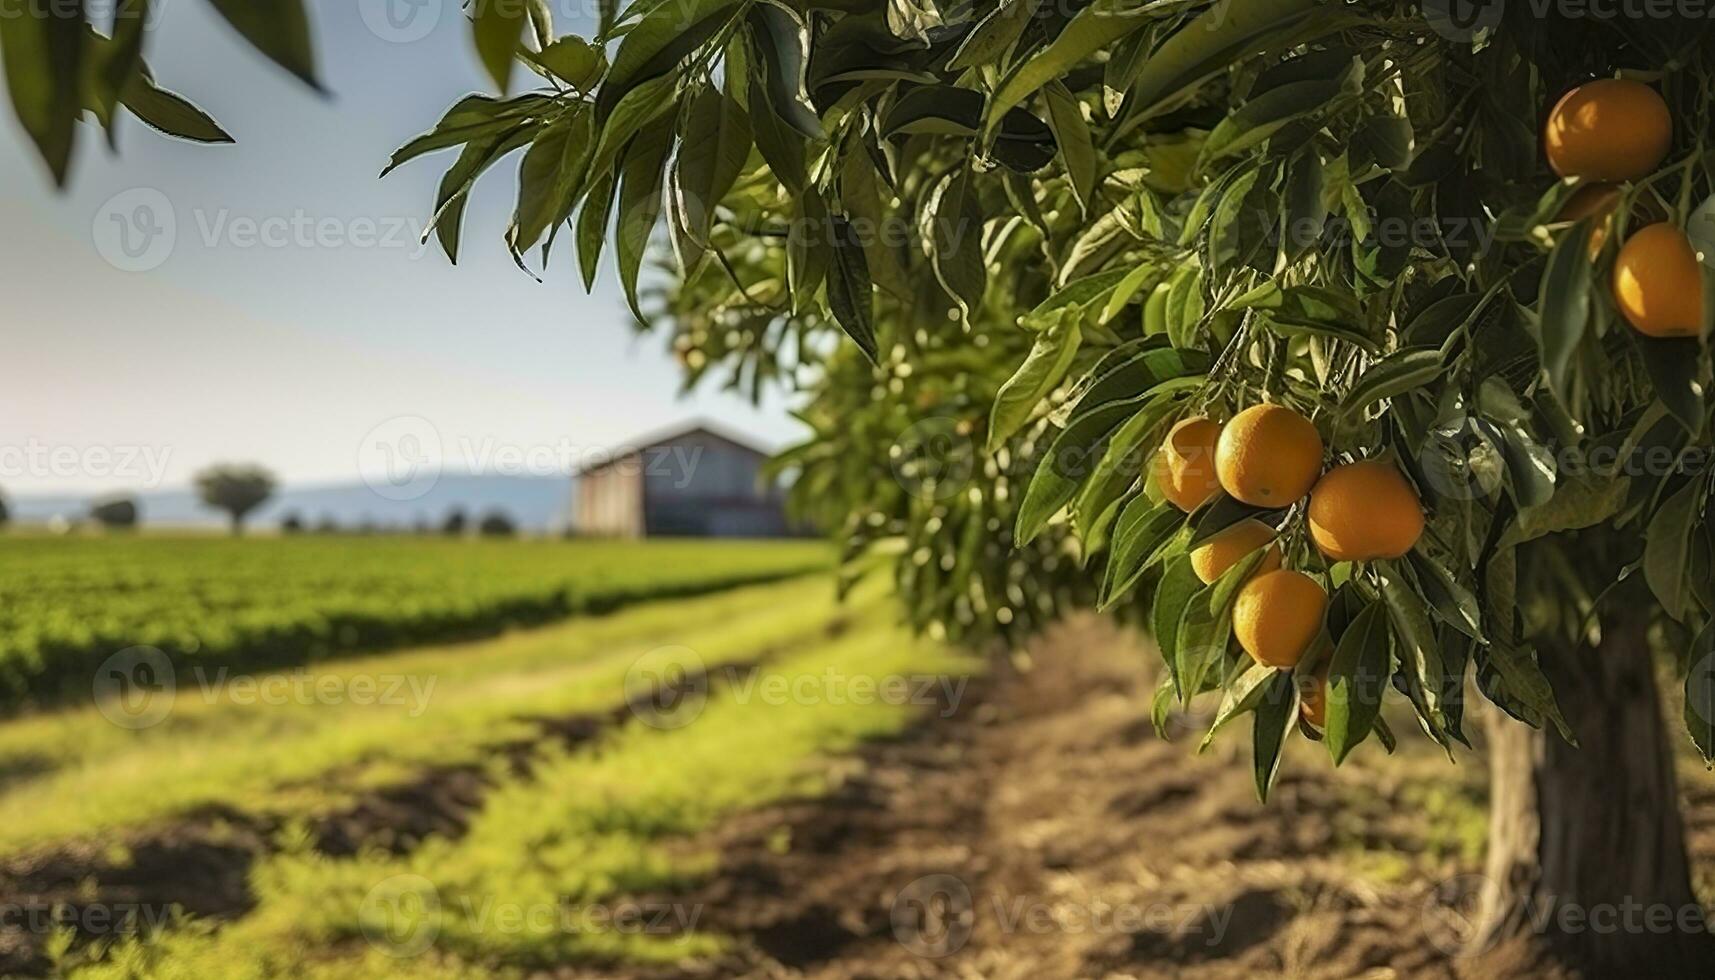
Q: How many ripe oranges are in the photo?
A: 9